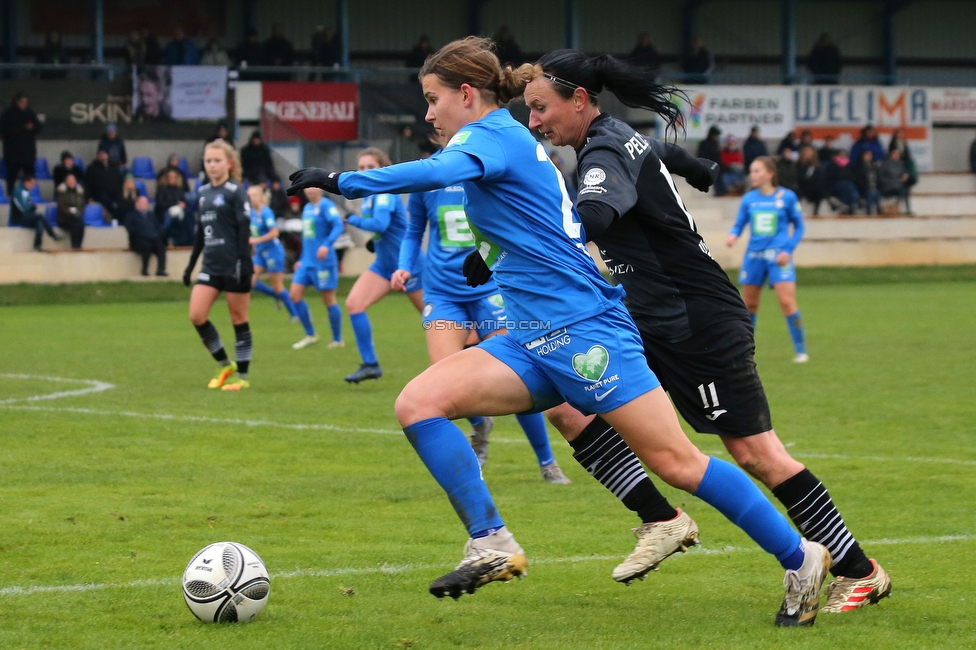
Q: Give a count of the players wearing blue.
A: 6